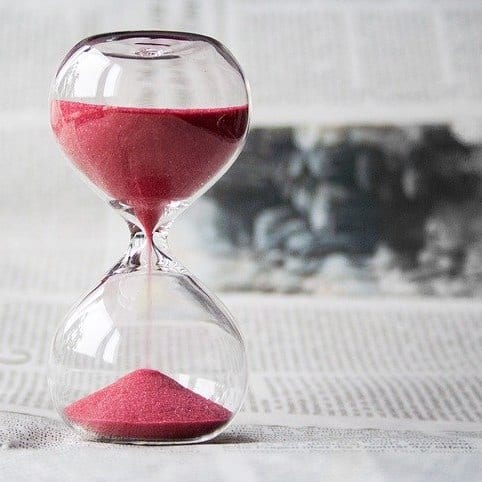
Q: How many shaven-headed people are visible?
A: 0